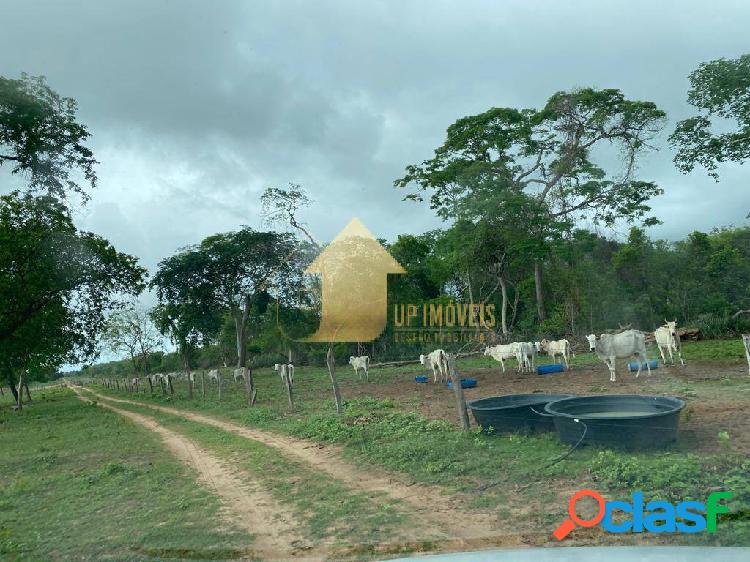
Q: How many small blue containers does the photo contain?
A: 4